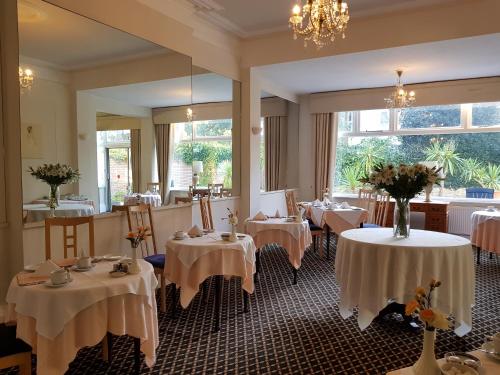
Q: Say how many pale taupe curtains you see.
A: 4